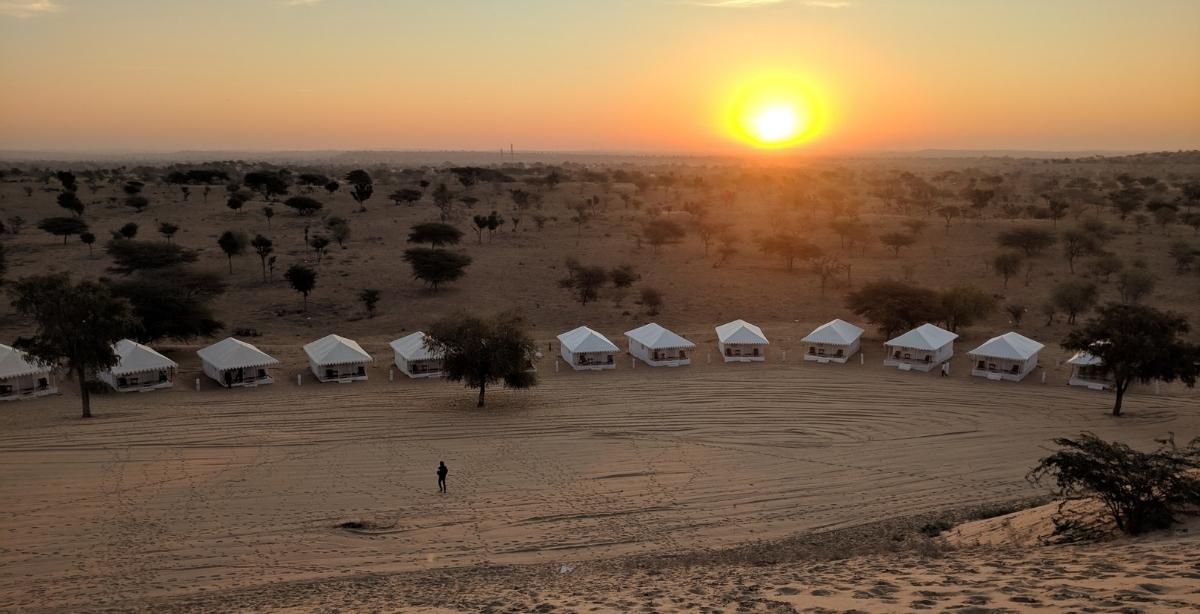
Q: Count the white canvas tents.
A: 12